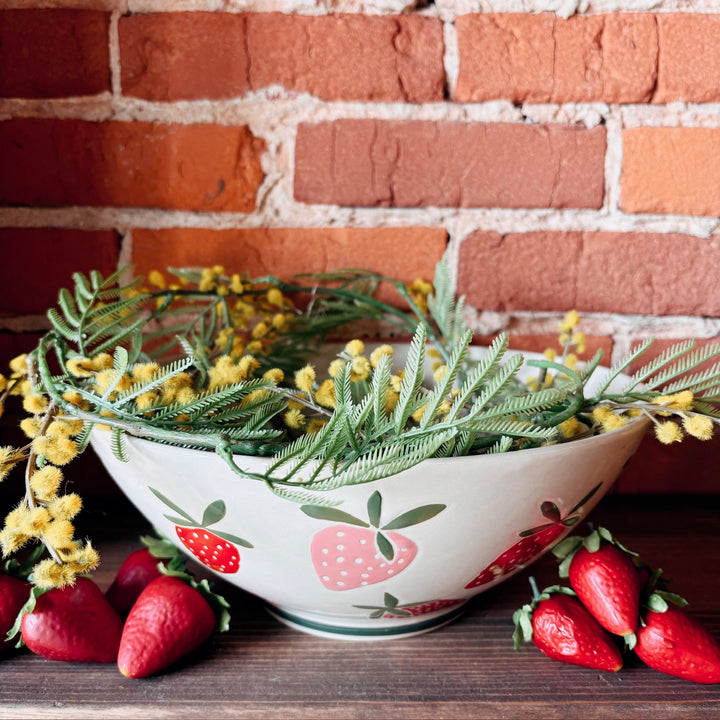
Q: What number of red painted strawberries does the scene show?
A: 3